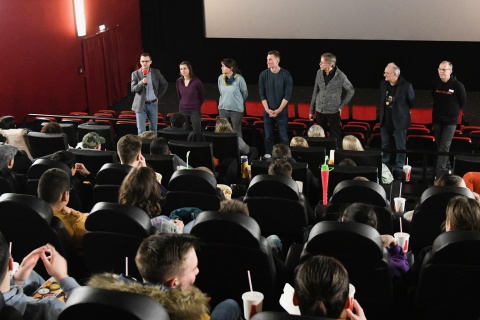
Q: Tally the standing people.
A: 7